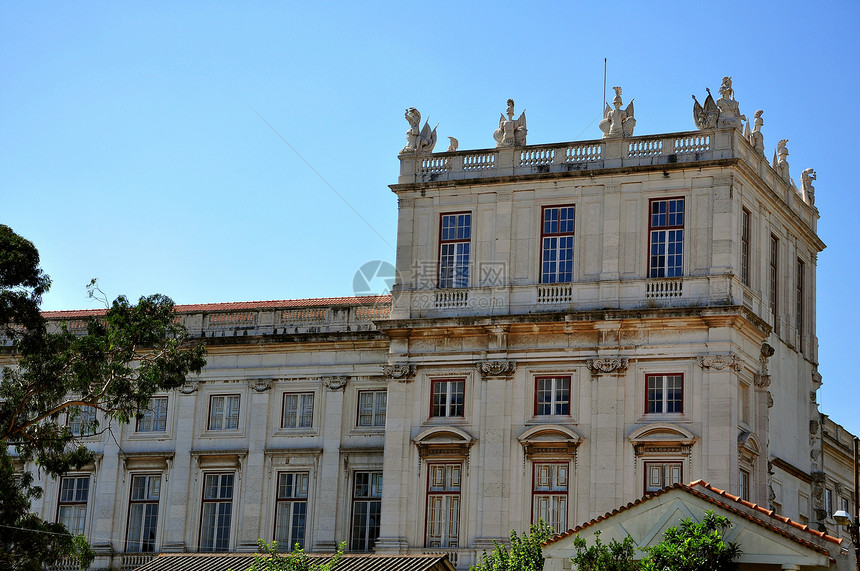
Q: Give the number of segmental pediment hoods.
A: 4